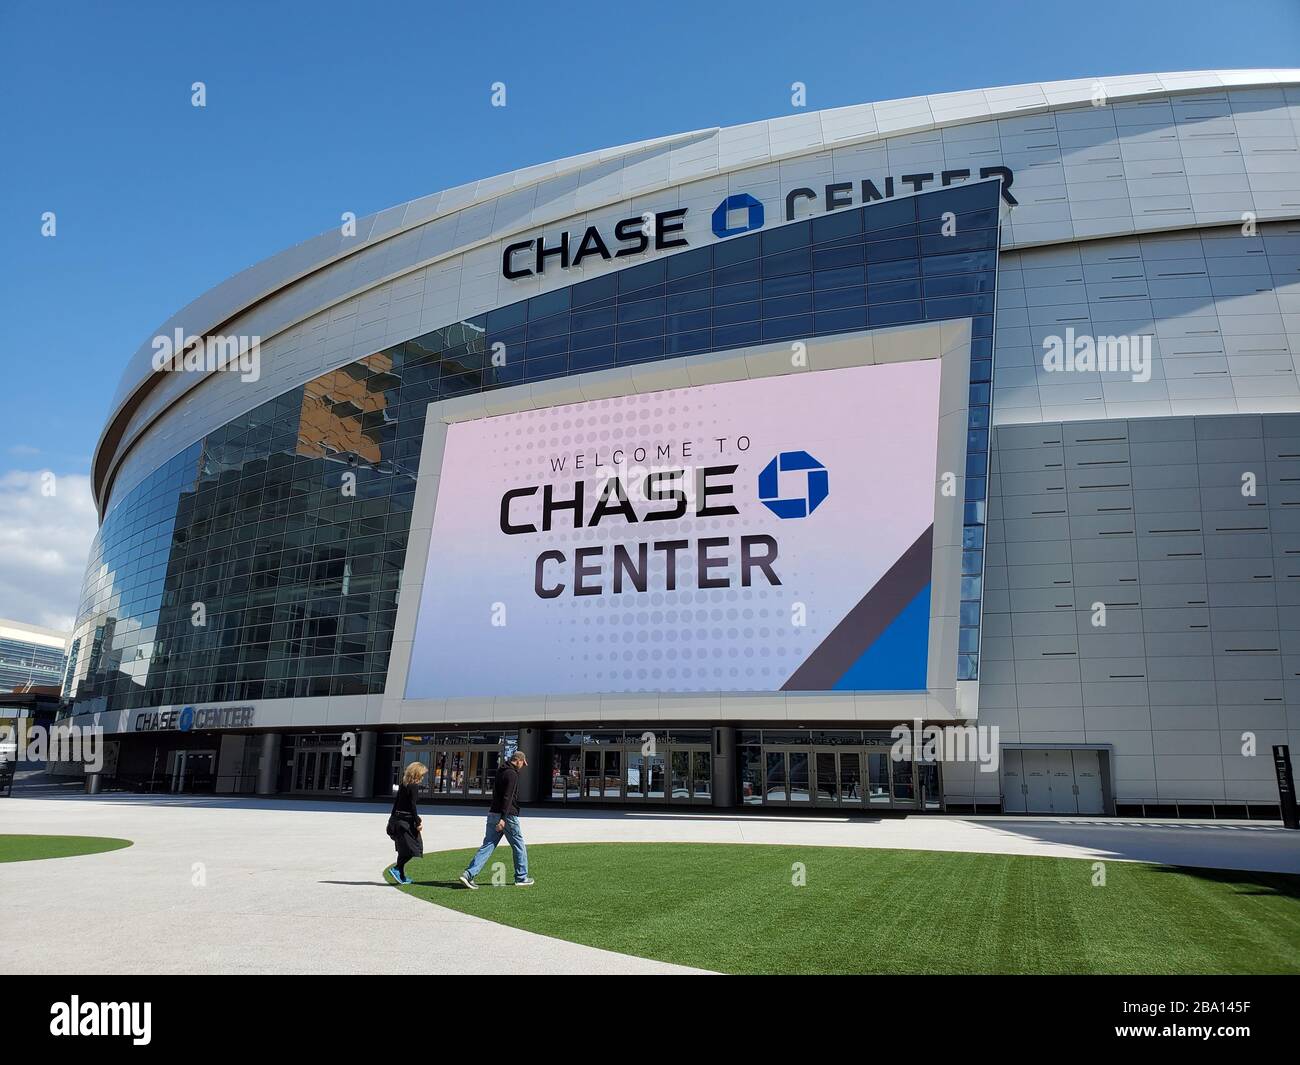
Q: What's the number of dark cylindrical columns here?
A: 4